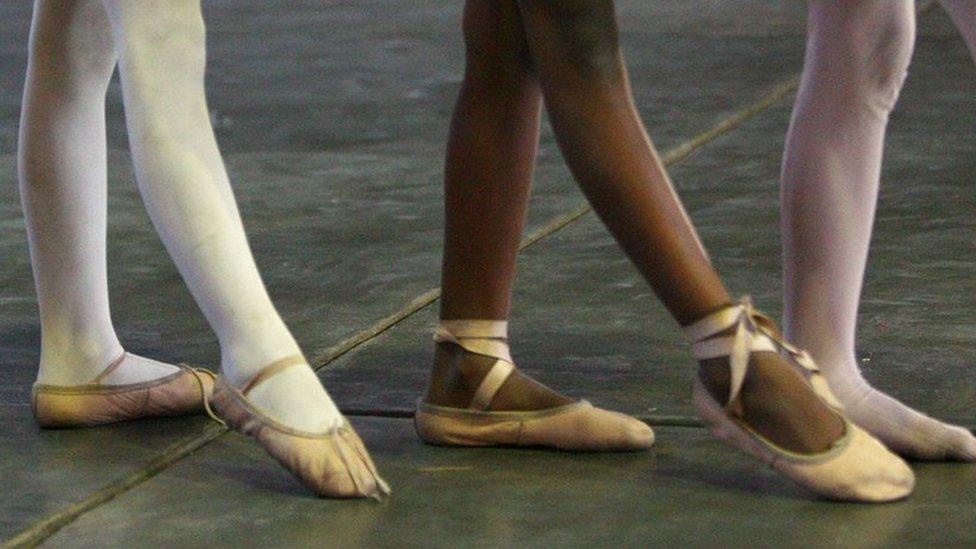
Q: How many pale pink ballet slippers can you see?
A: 4